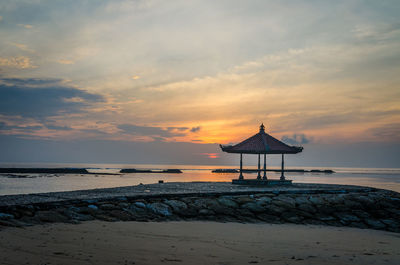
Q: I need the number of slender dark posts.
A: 4